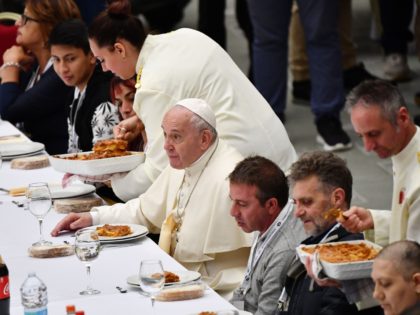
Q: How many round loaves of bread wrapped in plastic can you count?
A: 4